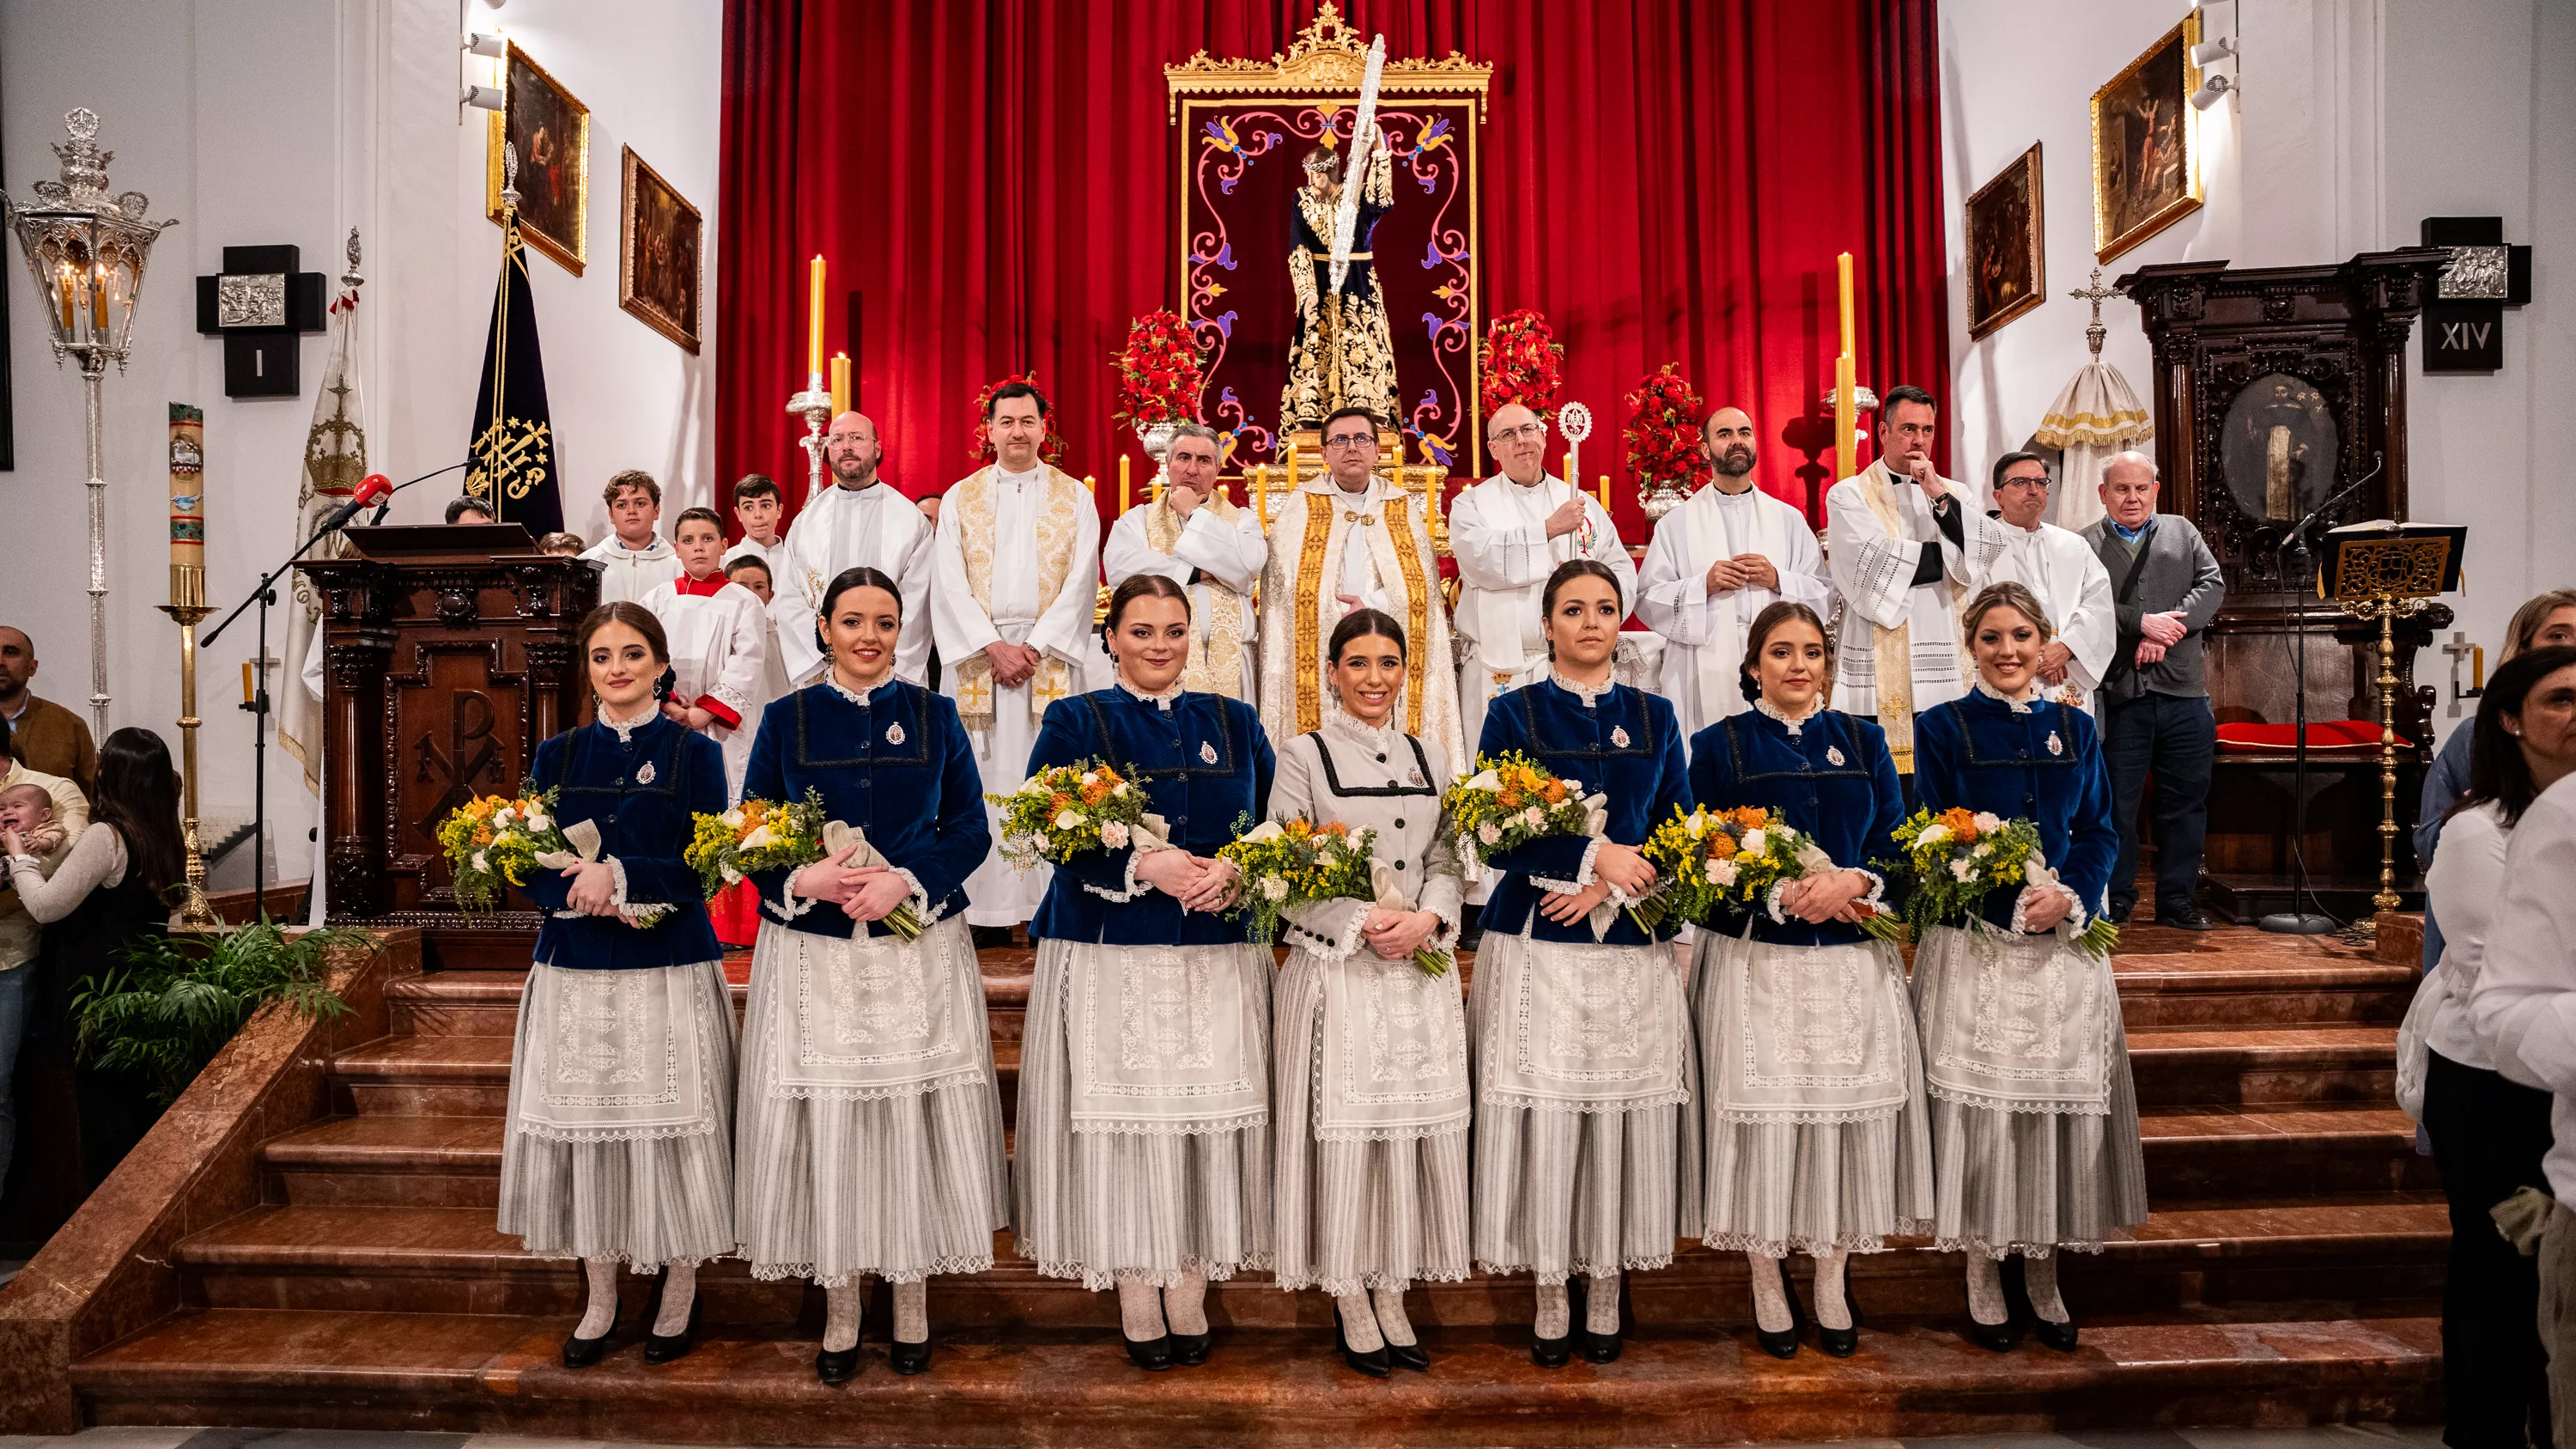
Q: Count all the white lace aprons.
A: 7